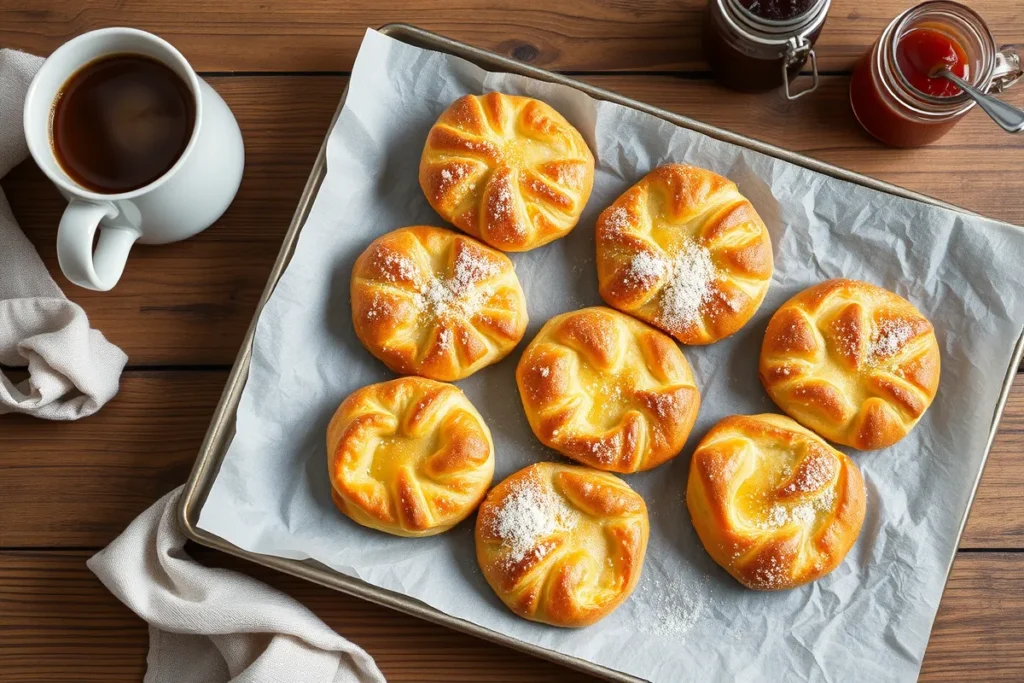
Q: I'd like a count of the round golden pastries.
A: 8